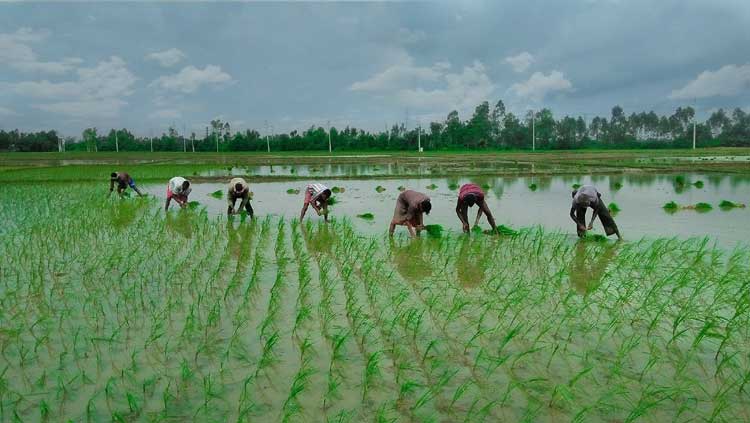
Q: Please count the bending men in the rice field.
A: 7